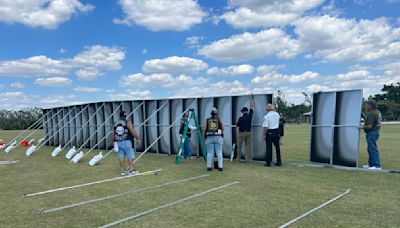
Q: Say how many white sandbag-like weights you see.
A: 6